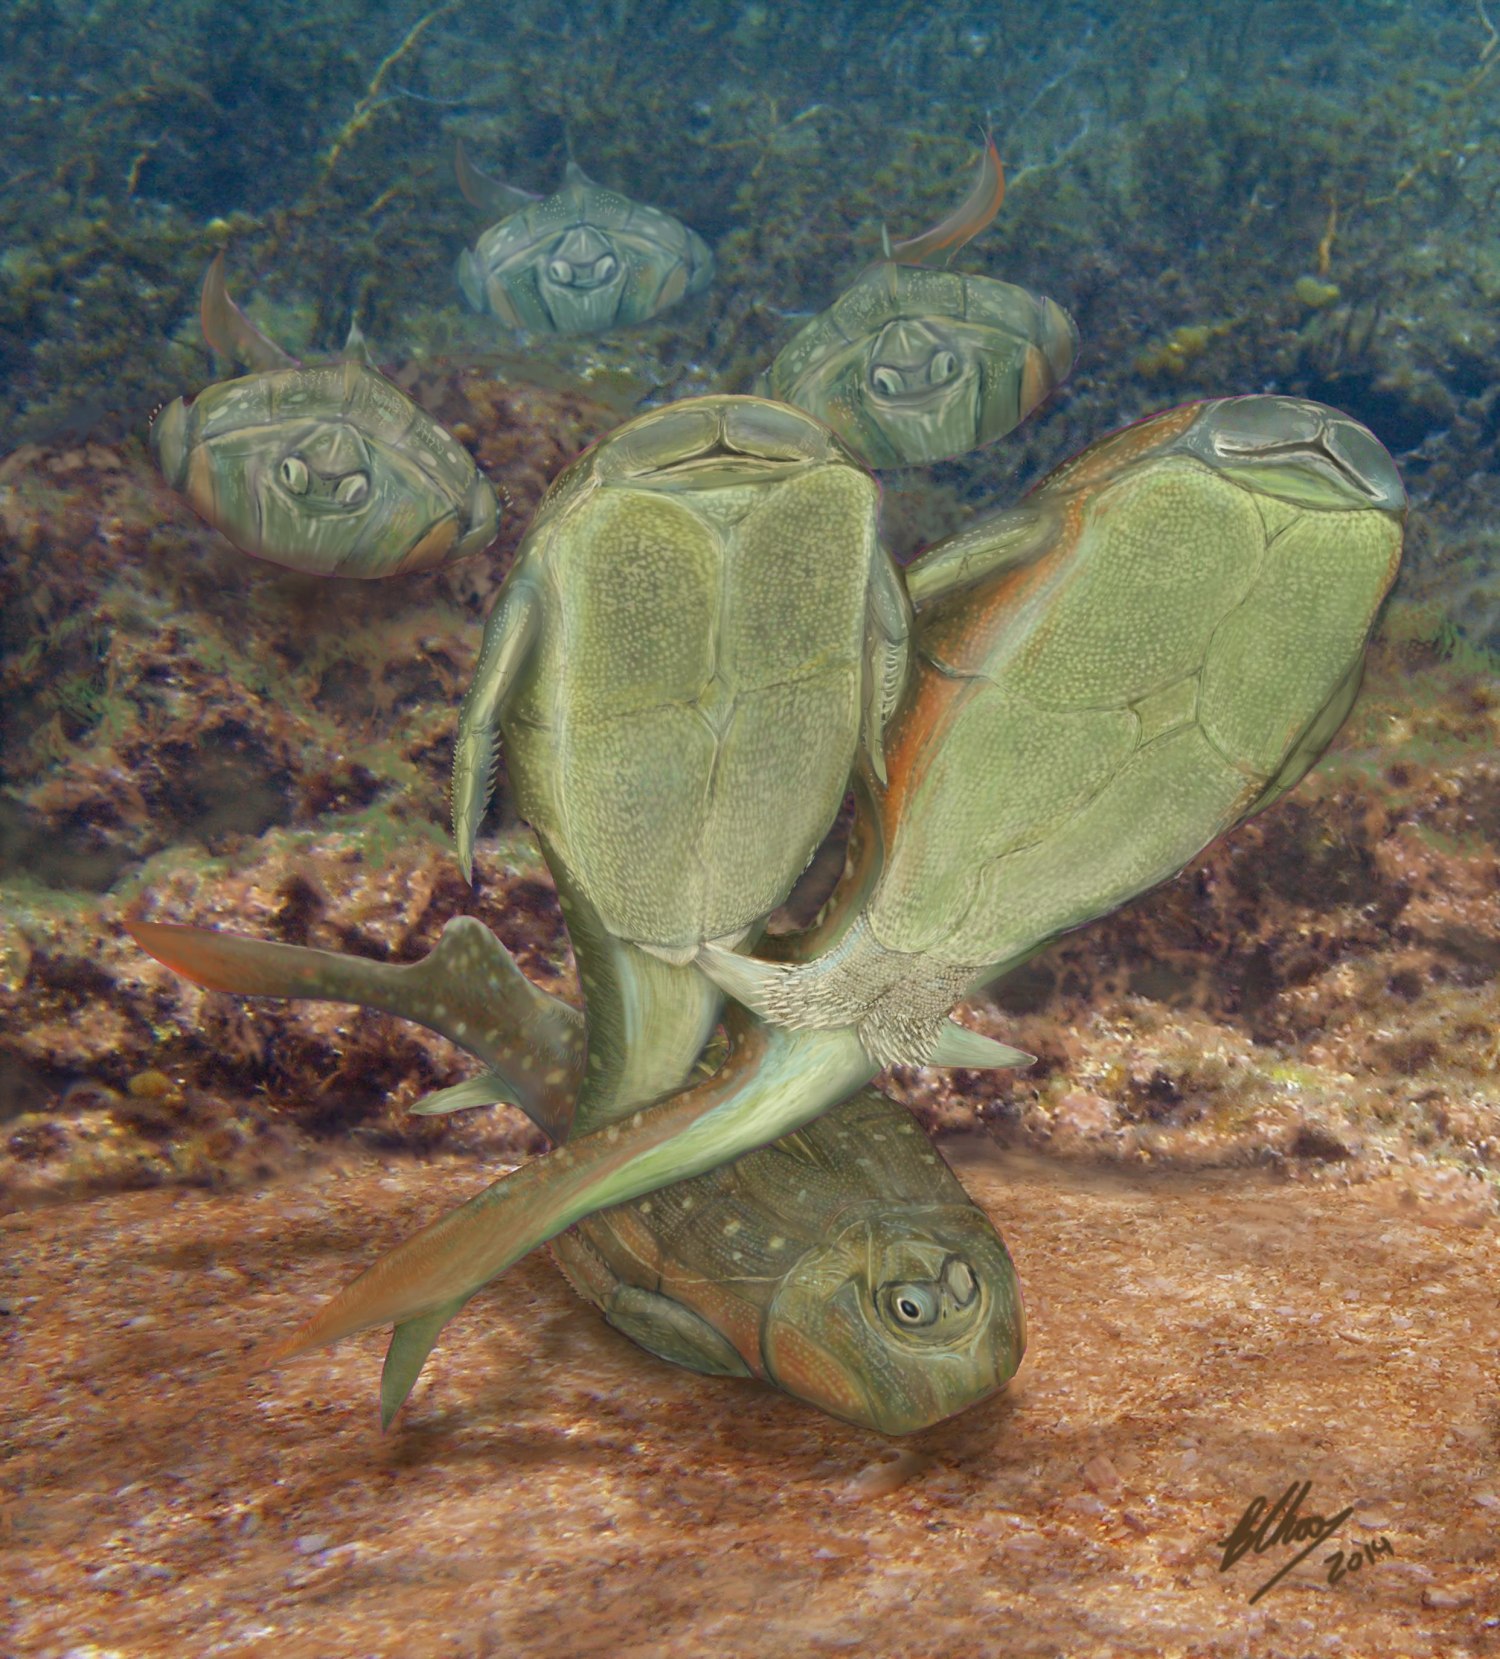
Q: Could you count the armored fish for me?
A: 6